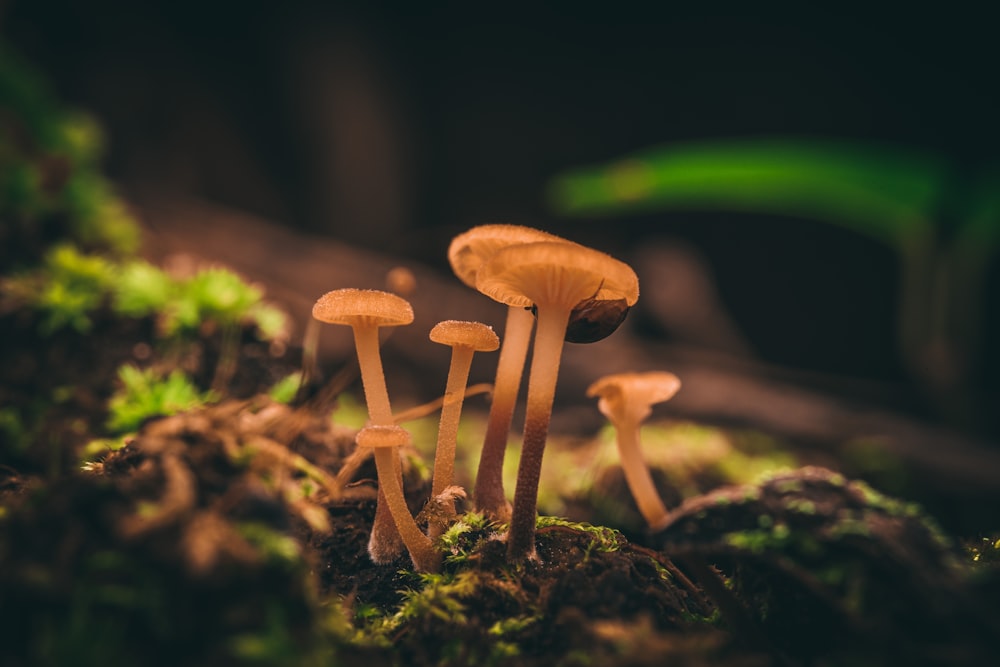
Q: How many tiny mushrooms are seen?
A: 6